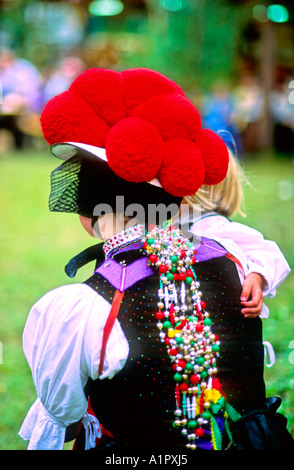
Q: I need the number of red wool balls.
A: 7